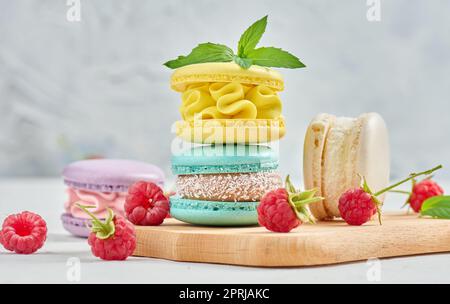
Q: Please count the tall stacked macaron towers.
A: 1